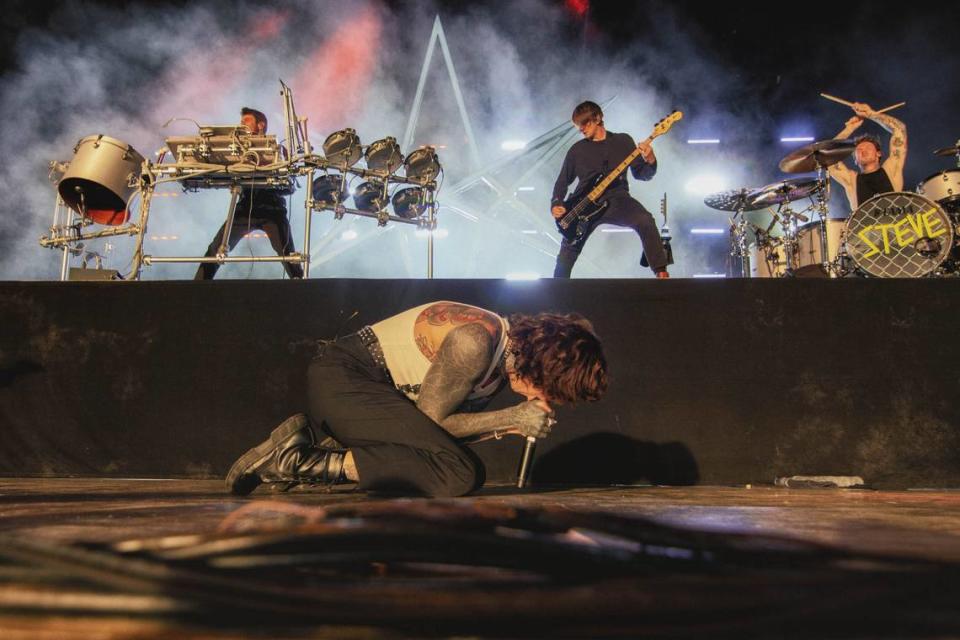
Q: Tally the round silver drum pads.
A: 6